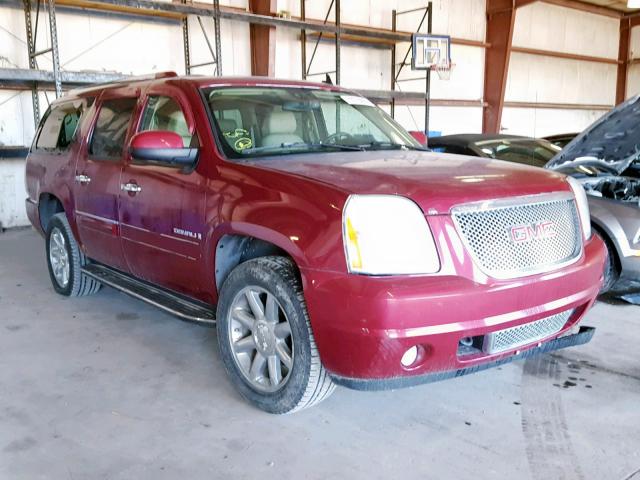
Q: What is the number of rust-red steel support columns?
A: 3